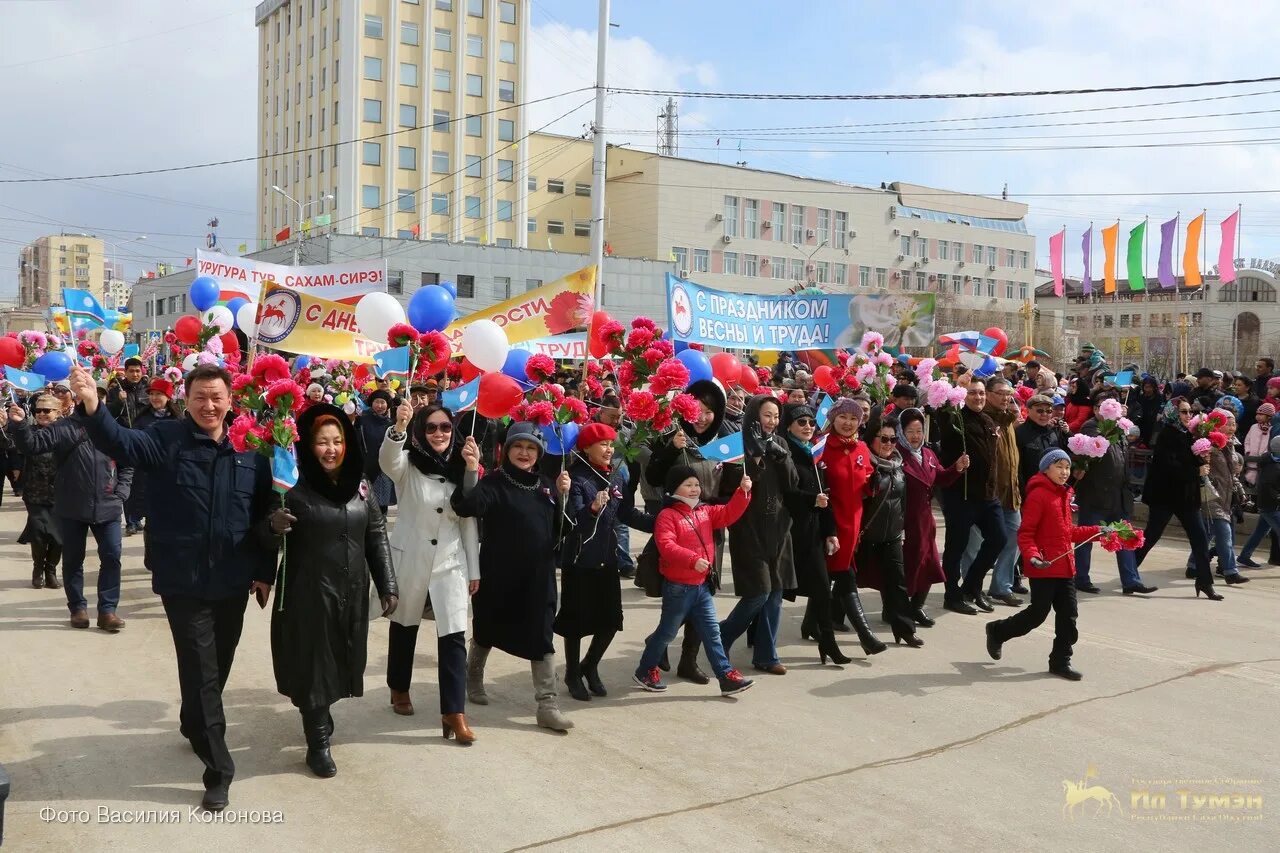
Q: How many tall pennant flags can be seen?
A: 7